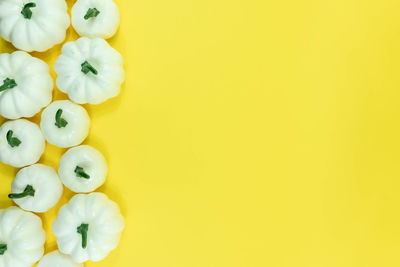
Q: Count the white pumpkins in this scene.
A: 11